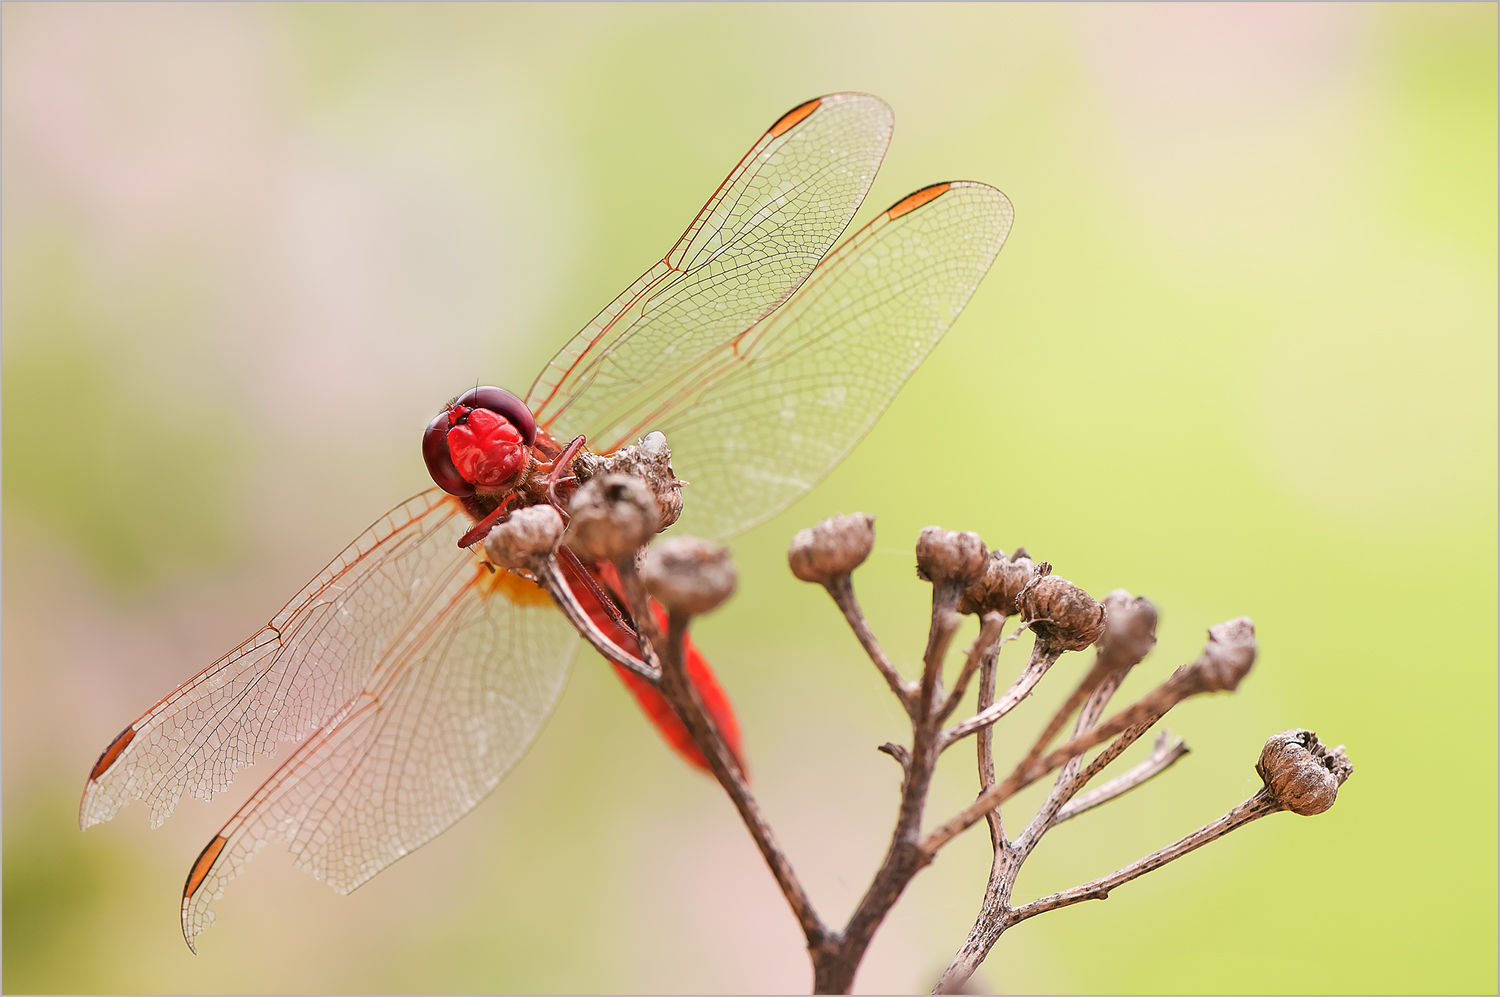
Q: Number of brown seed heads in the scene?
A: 11